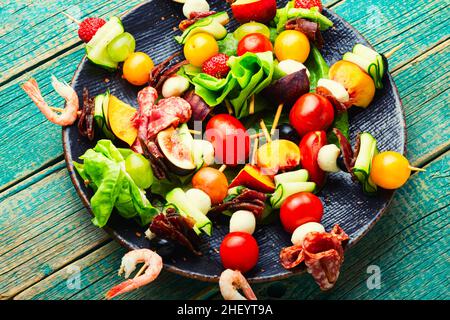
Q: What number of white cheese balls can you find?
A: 9